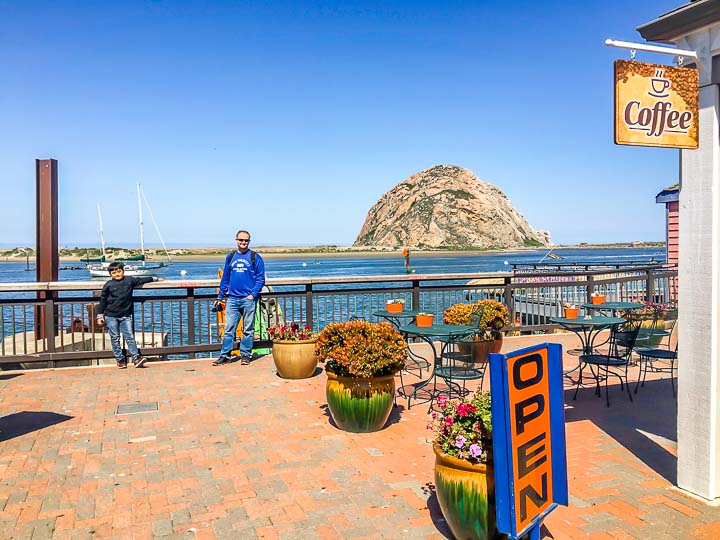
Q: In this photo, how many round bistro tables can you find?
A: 4